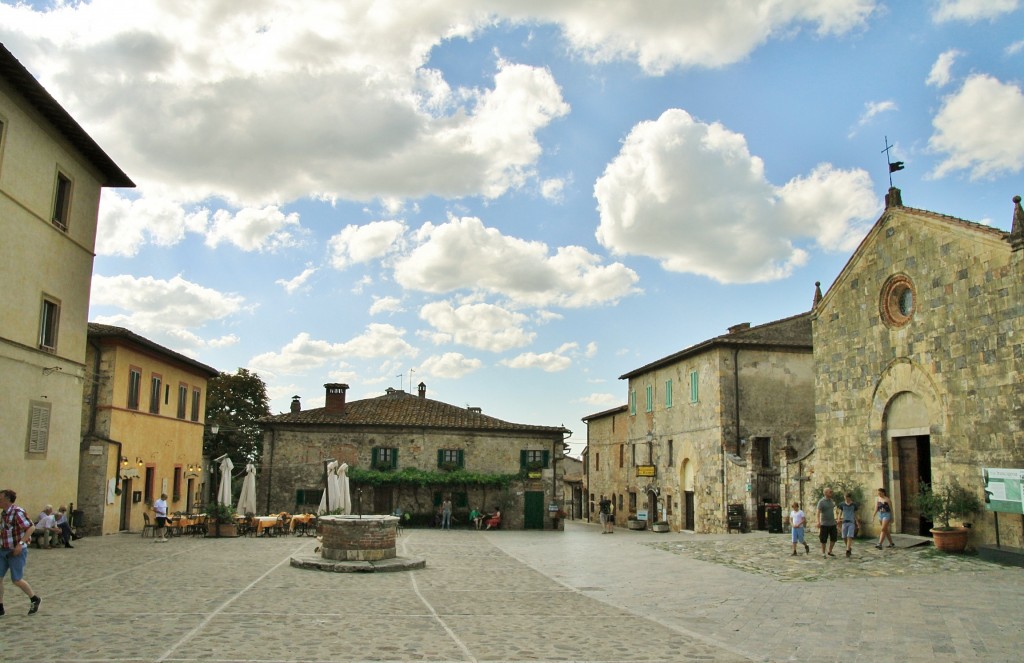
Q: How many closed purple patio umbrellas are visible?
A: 0